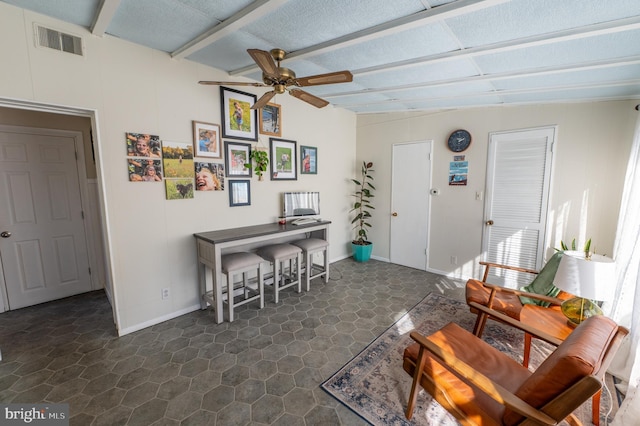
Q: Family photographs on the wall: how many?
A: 12